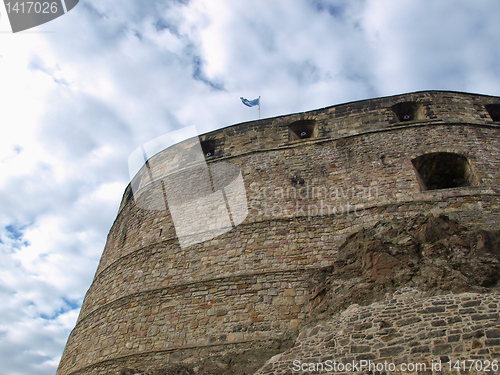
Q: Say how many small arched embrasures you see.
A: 4